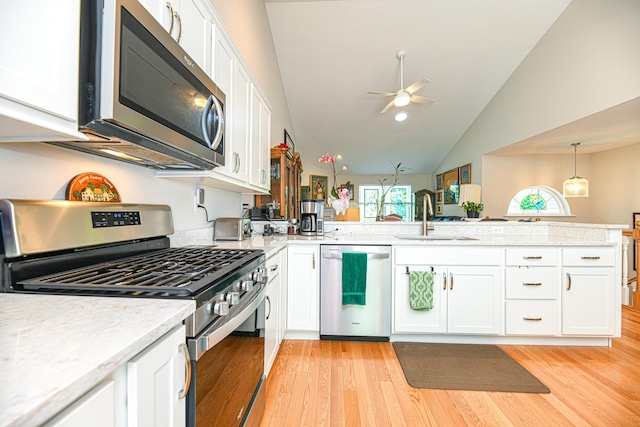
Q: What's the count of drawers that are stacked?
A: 3